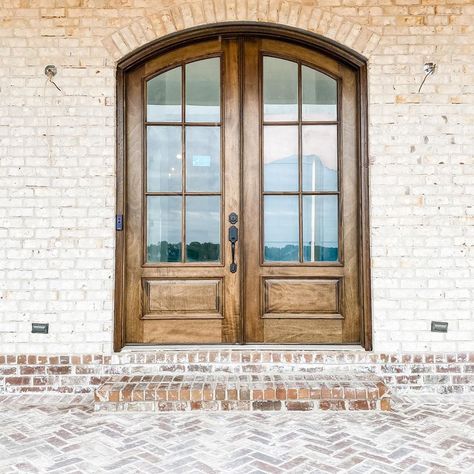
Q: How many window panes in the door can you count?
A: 12